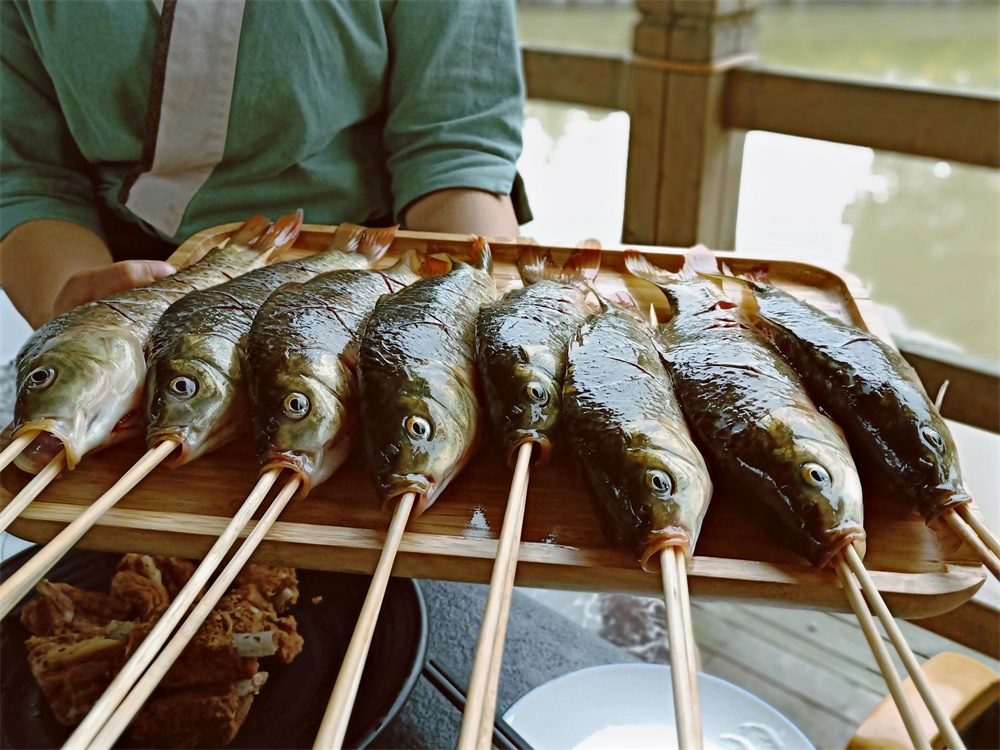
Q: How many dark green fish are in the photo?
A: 8